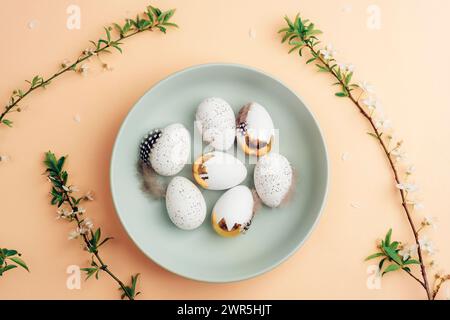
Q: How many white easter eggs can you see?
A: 7